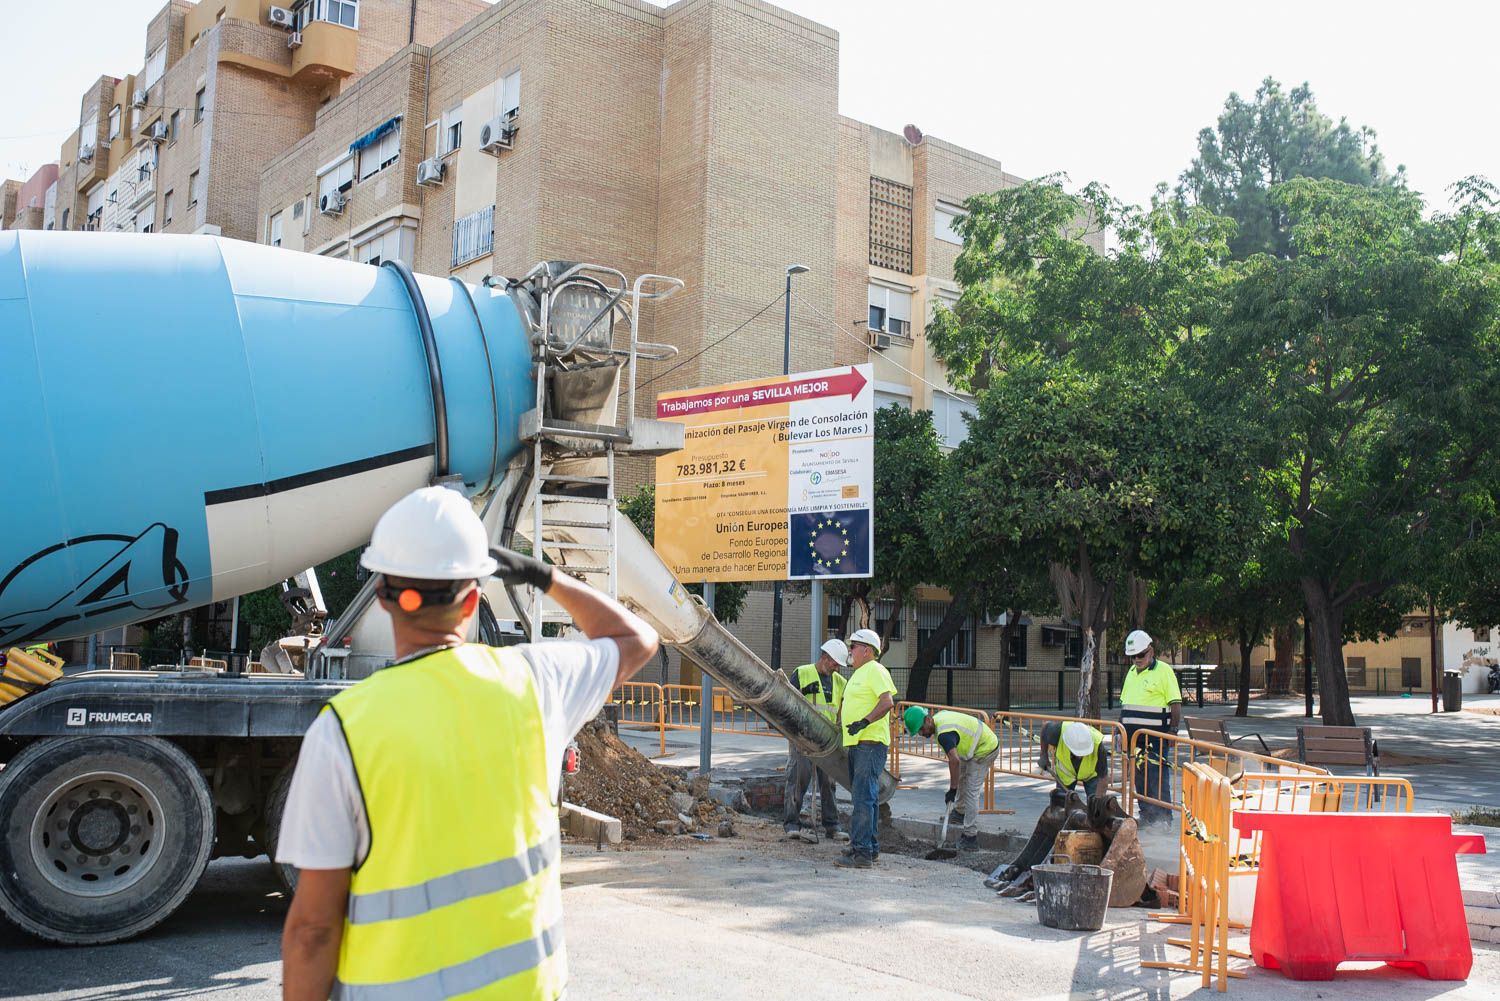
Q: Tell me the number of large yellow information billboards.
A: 1